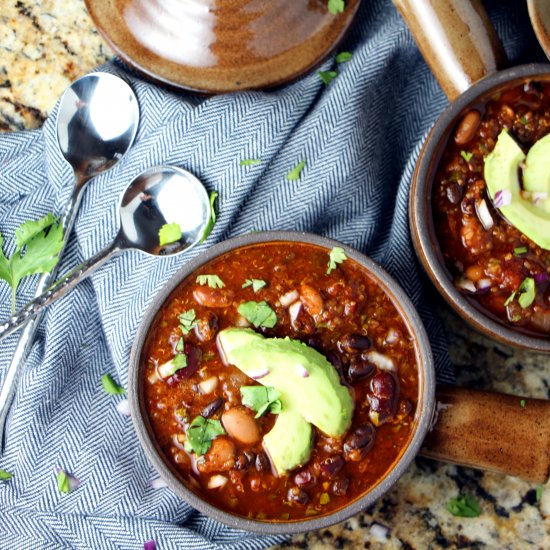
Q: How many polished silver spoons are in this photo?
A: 2